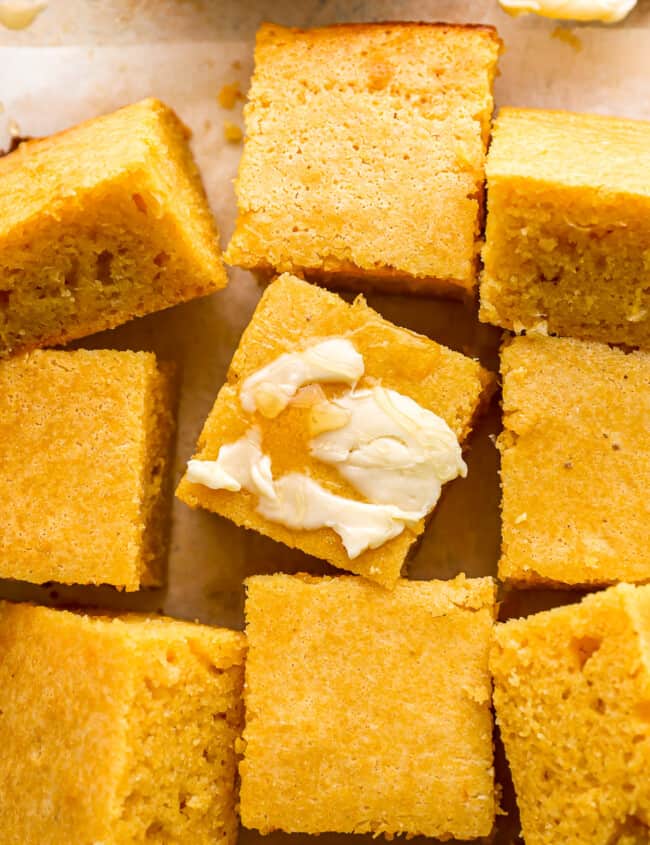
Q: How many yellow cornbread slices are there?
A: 9